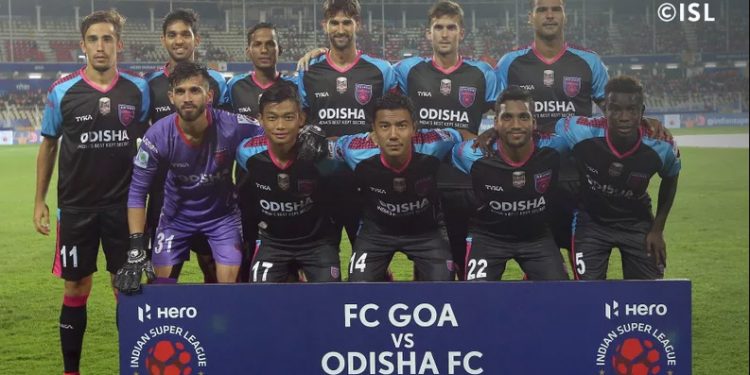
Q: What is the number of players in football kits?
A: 11